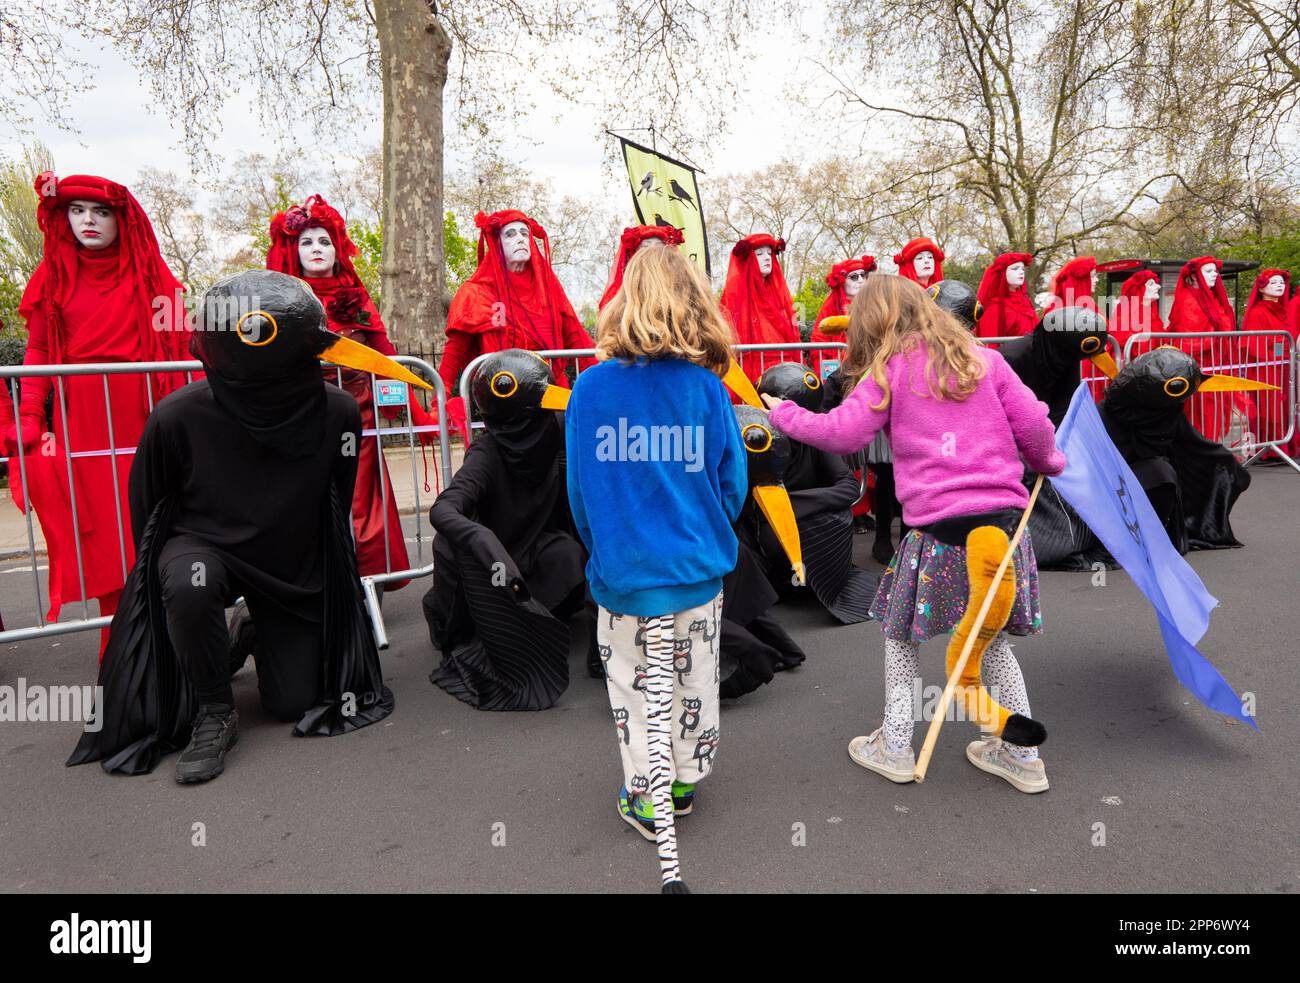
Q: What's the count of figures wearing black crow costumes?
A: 7